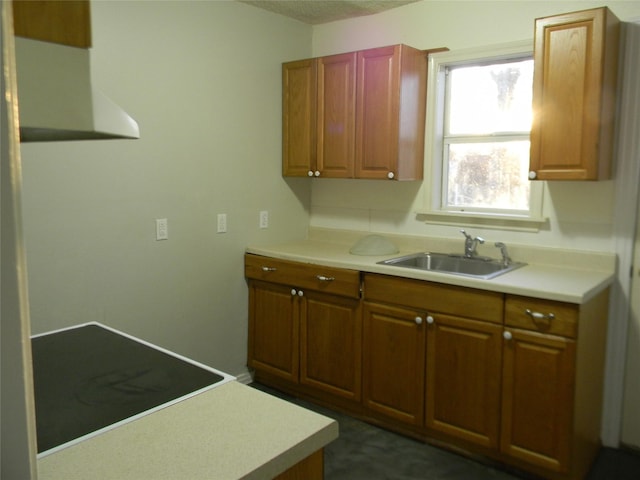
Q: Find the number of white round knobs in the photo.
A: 9